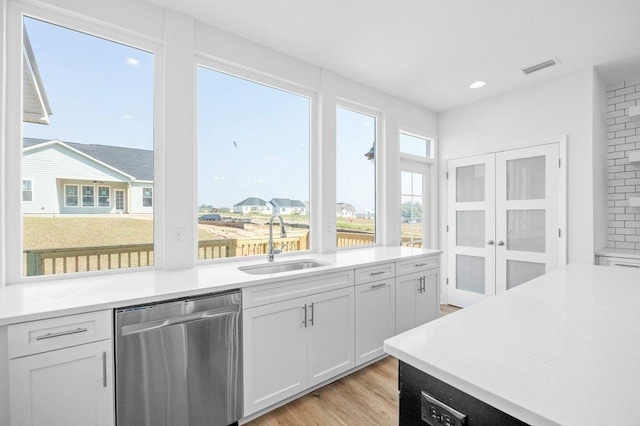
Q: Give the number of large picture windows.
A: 3